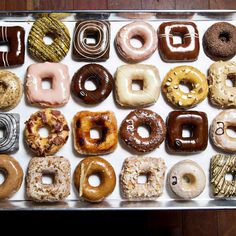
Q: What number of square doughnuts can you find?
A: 12